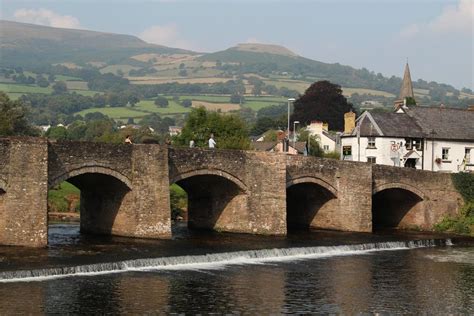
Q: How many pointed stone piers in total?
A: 4